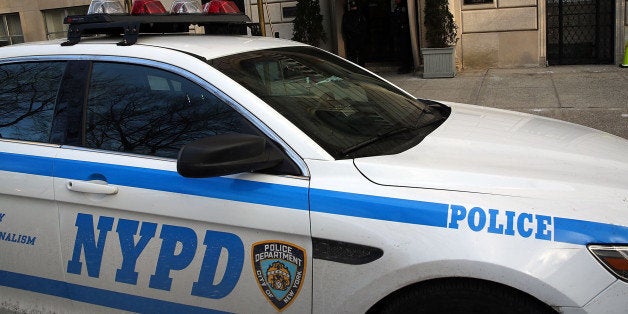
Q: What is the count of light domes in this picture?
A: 4